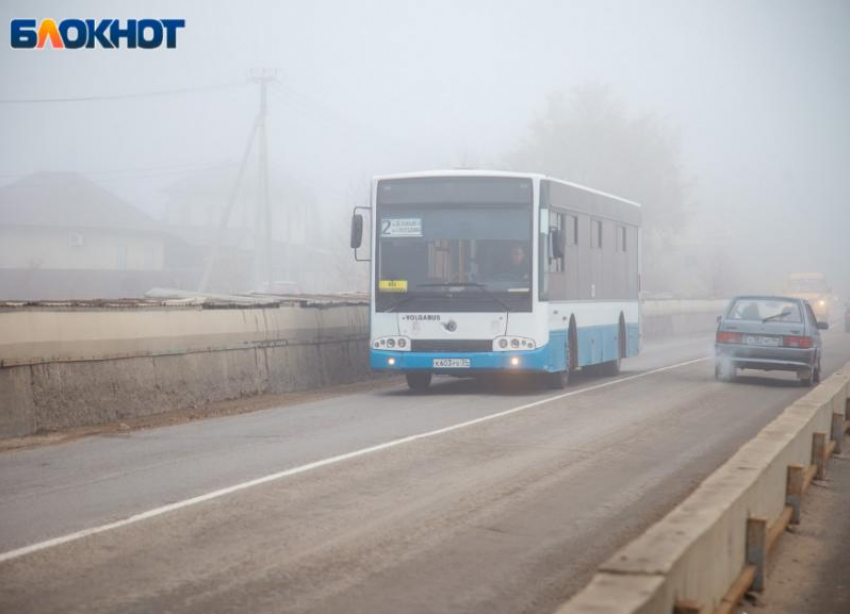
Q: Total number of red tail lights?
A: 2